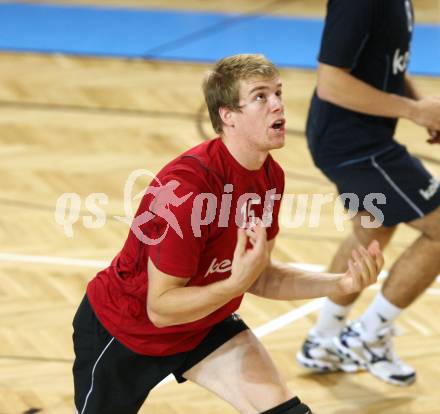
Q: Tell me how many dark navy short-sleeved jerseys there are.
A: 1